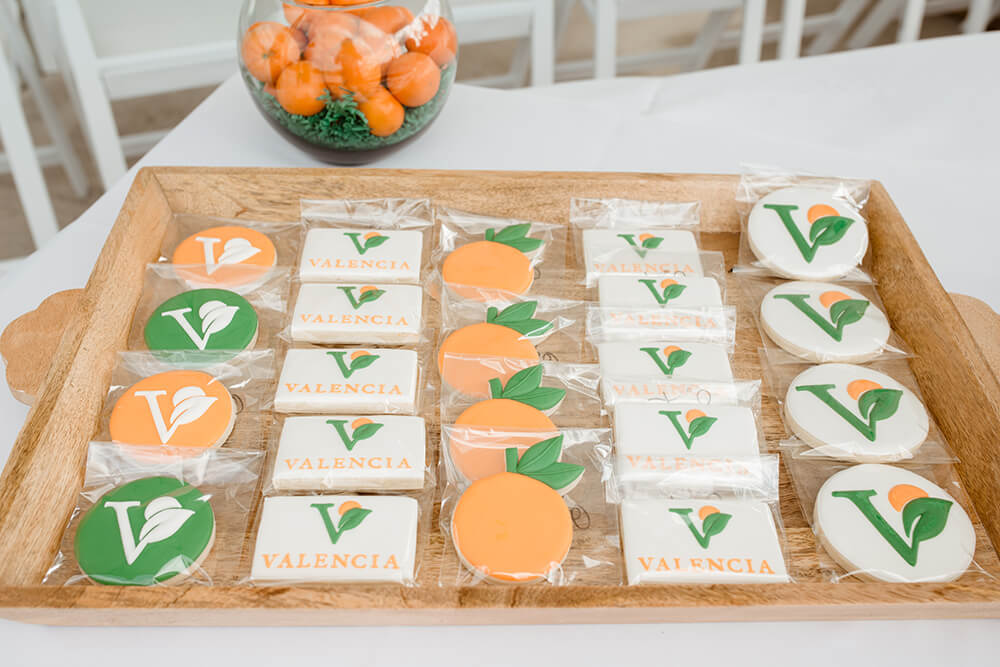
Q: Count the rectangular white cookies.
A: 10